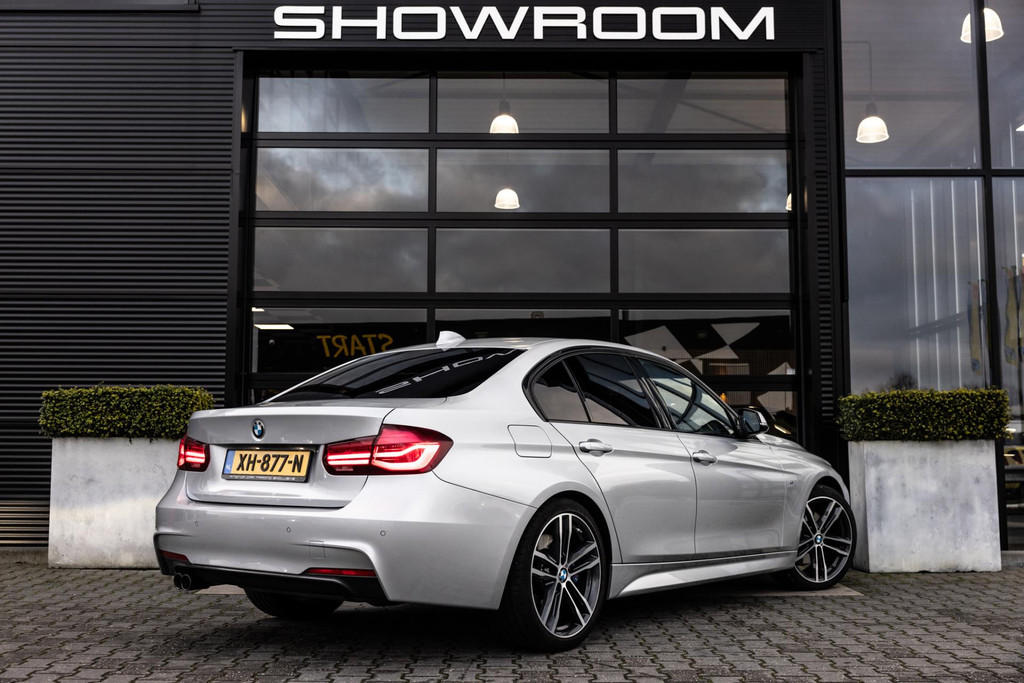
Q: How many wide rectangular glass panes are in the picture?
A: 12